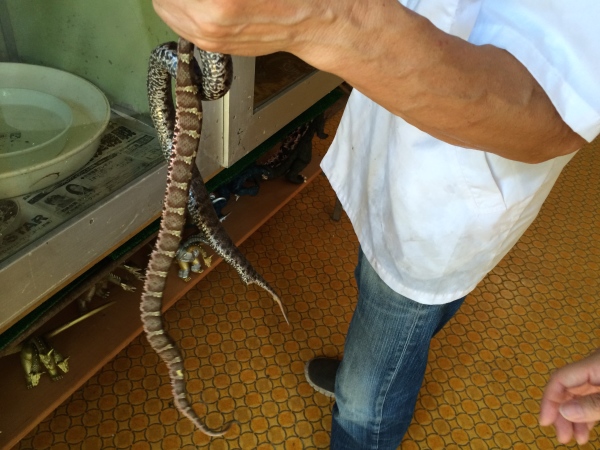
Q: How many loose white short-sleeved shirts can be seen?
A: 1